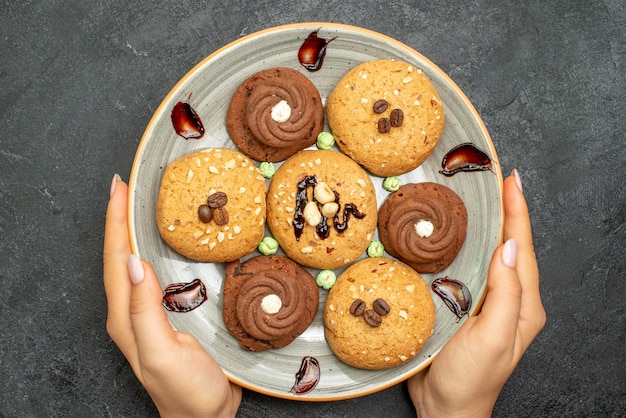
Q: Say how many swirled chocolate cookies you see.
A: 3